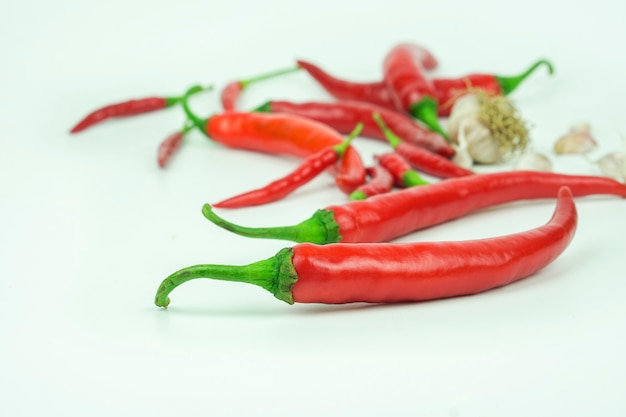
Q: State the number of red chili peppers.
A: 13